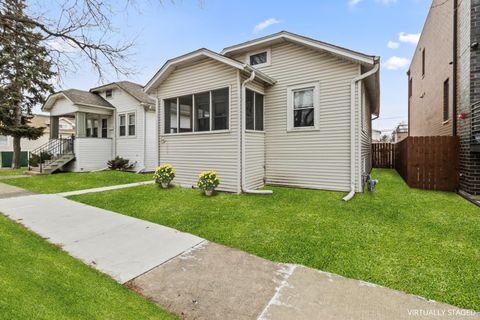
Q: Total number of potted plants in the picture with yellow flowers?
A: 2